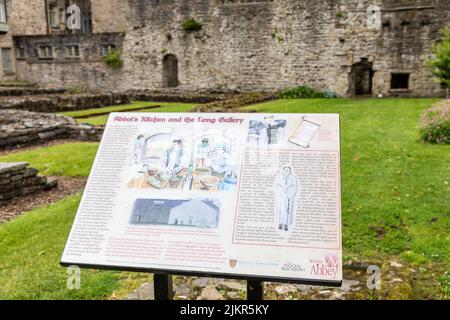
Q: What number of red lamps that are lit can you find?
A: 0